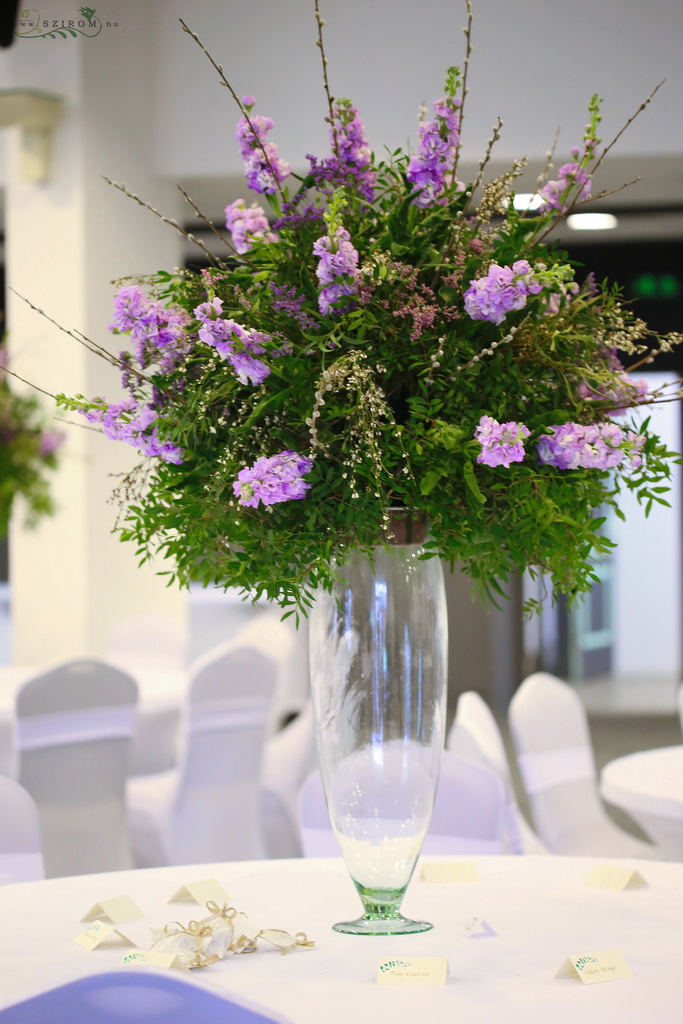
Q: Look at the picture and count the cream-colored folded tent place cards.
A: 8